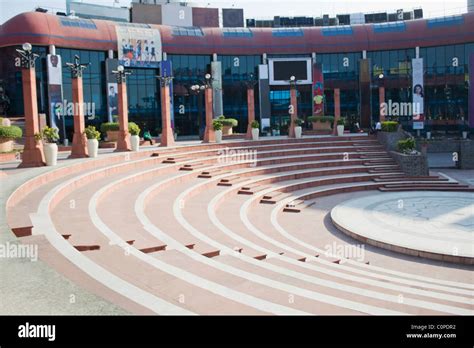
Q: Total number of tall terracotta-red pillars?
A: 9